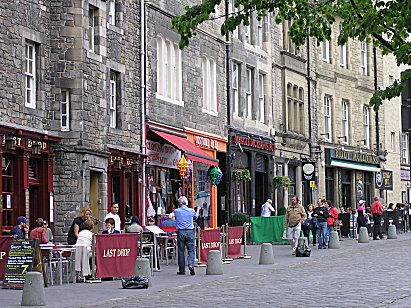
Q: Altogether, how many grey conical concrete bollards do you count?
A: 8